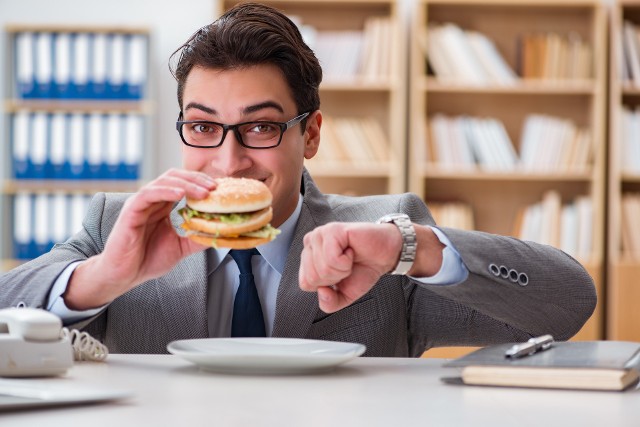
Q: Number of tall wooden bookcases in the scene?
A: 3